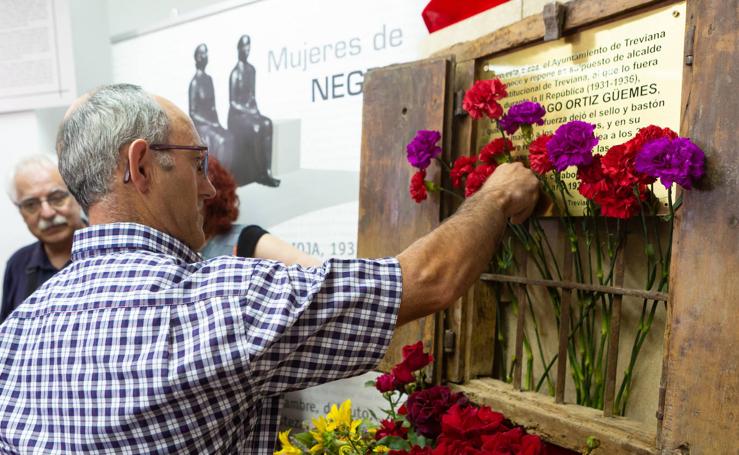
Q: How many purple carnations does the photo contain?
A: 4